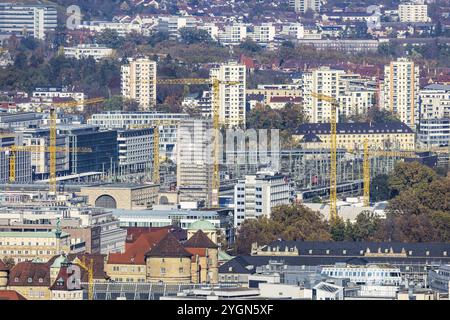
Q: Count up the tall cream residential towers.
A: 4